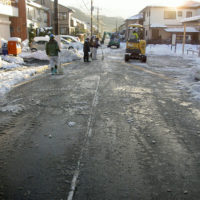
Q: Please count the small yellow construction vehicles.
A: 1